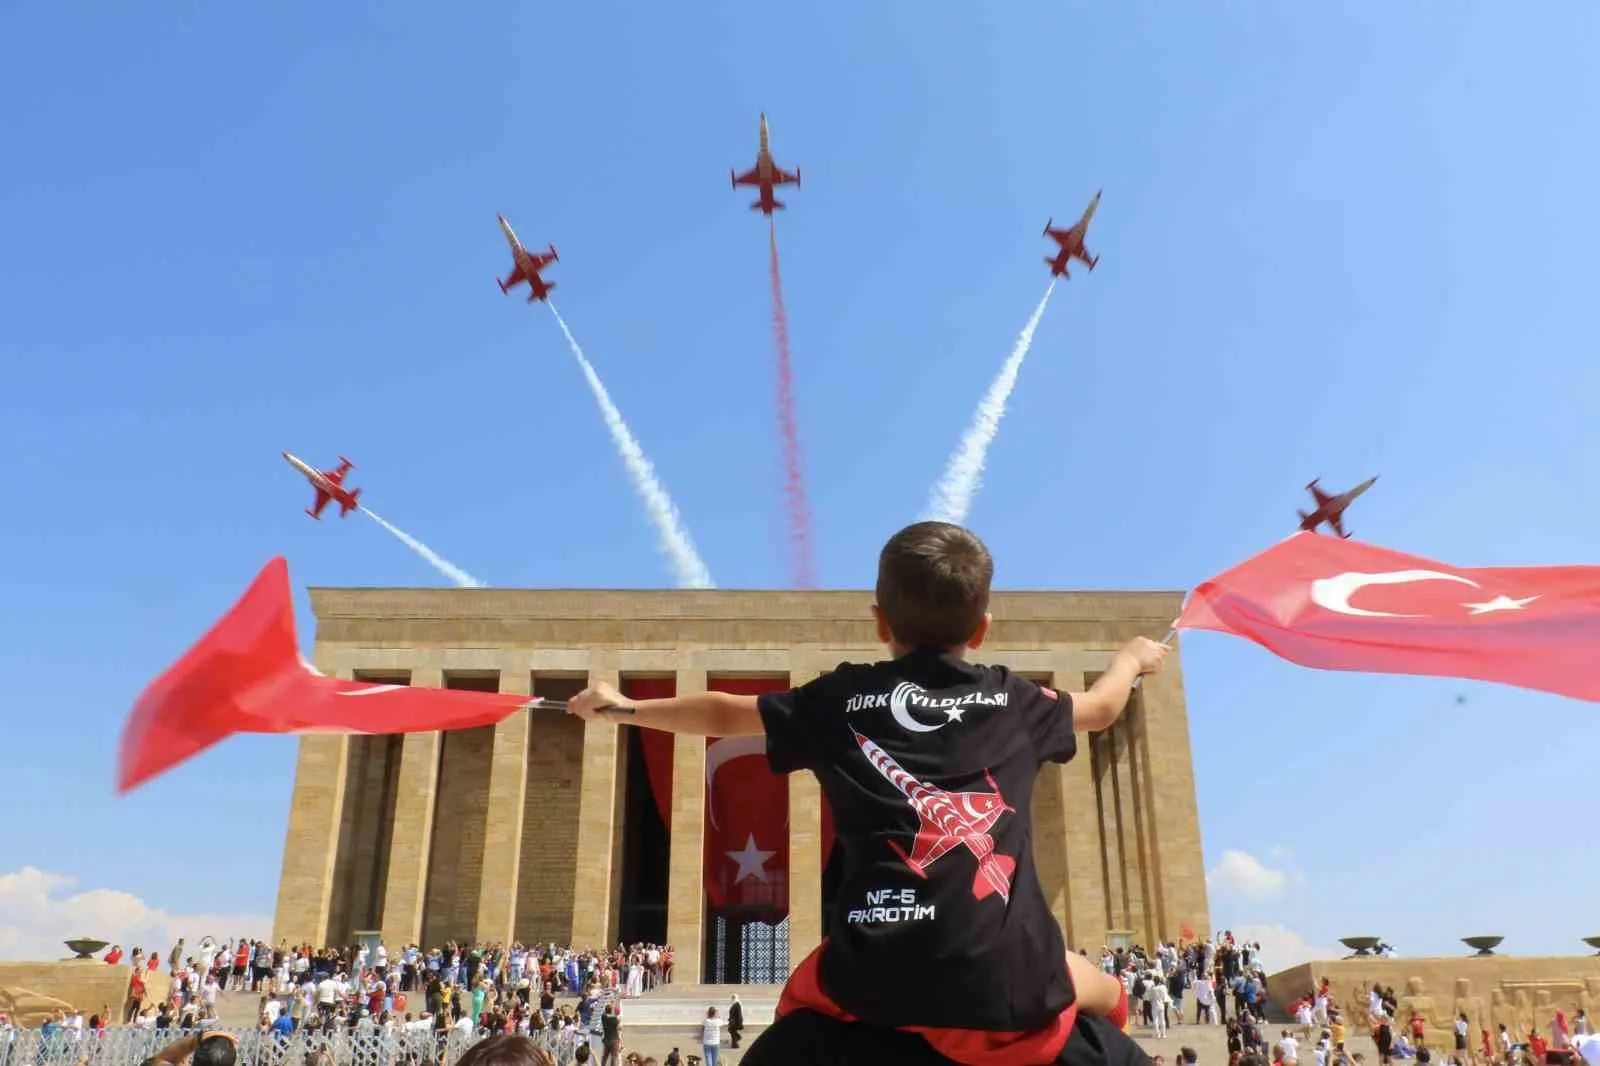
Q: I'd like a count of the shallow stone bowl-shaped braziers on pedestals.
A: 4